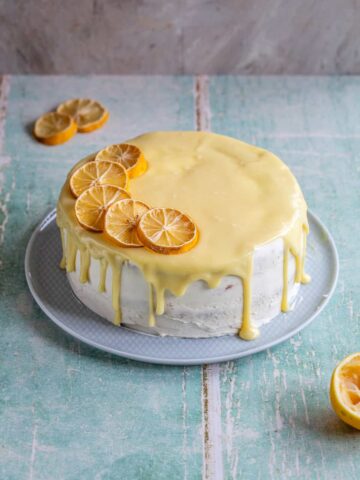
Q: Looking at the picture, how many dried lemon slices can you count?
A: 7